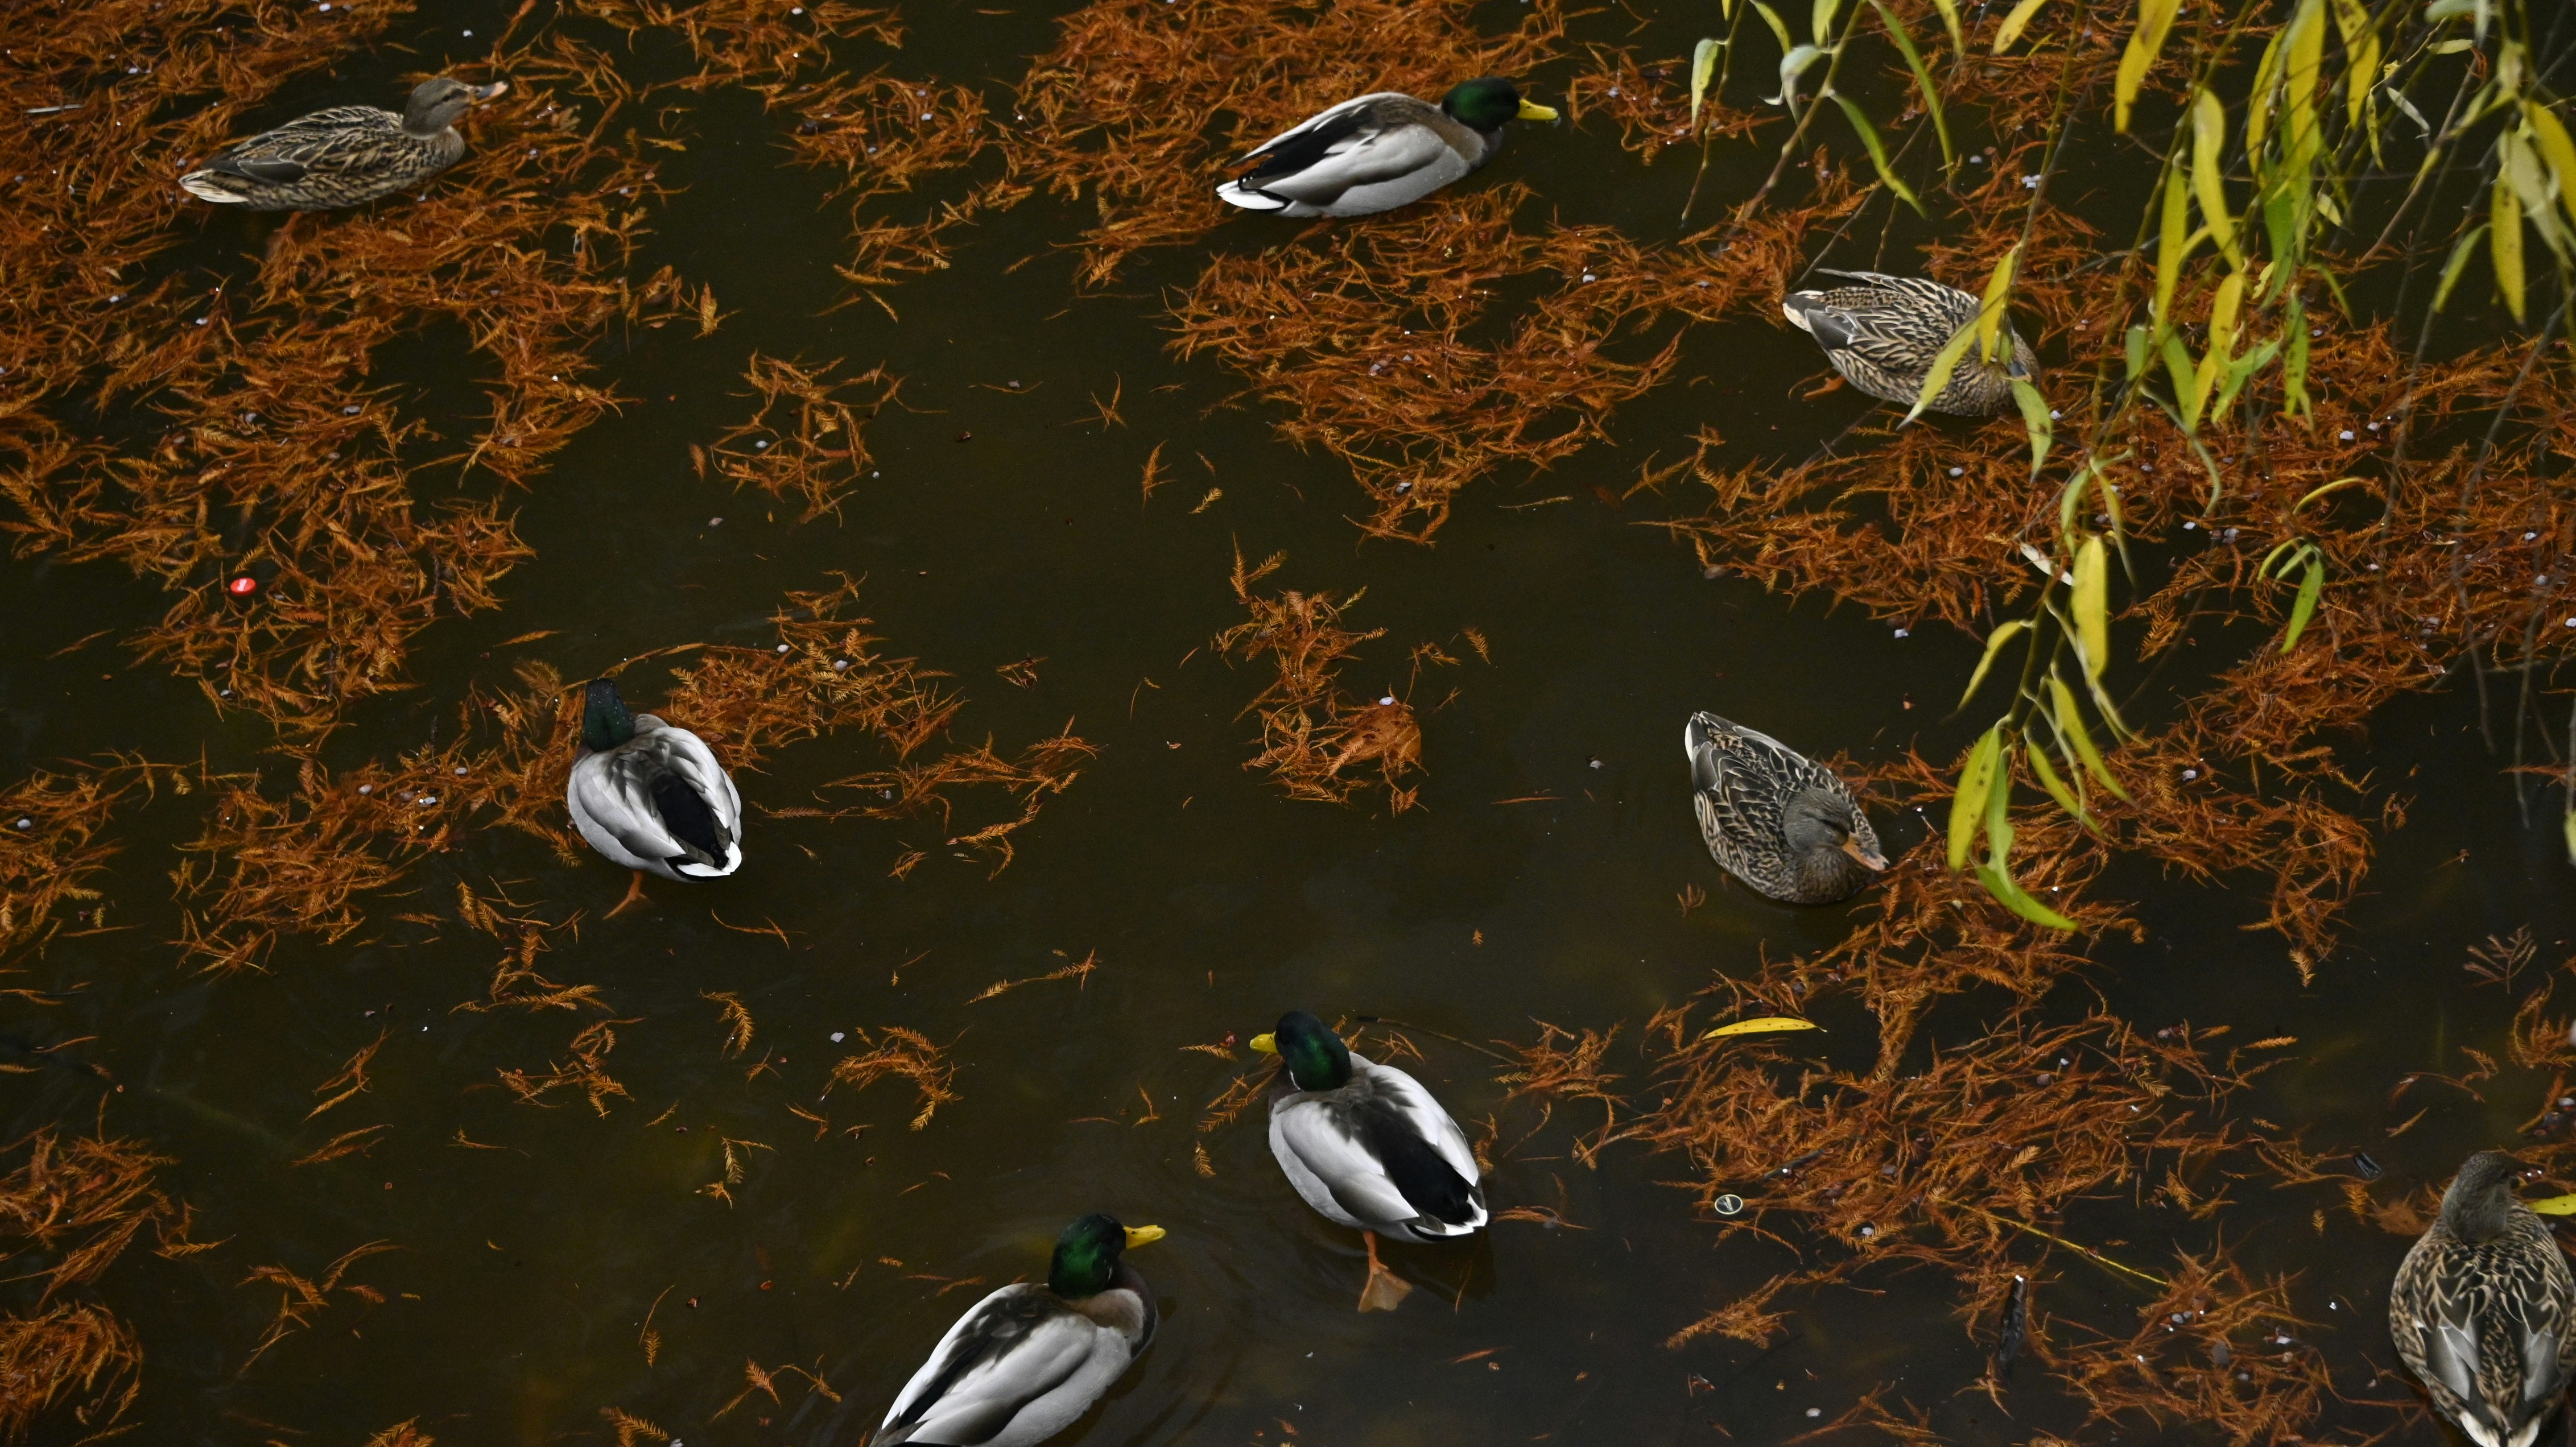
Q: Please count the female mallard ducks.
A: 4